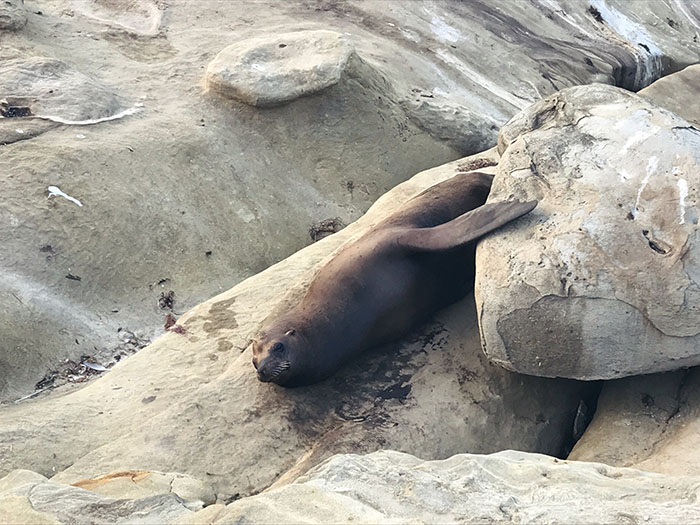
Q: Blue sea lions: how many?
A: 0